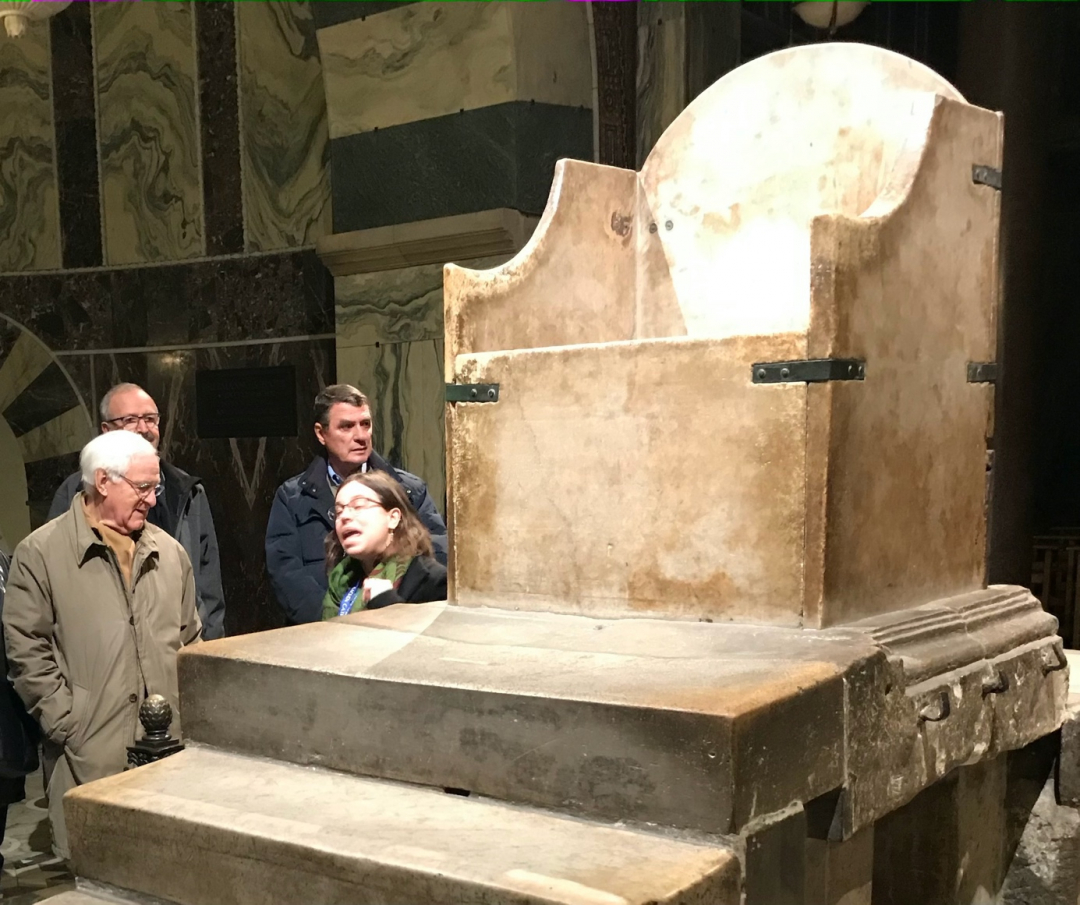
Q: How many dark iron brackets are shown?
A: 4